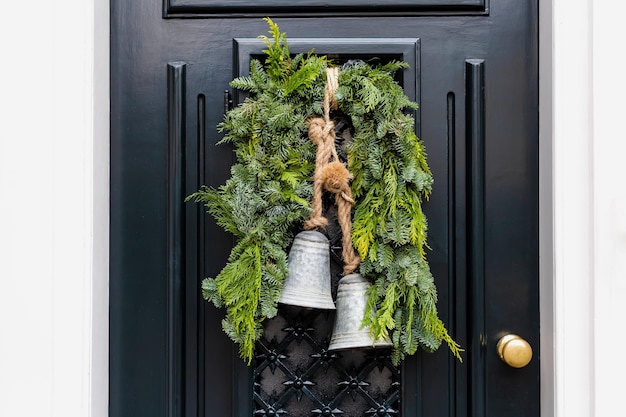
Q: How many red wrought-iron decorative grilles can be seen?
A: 0